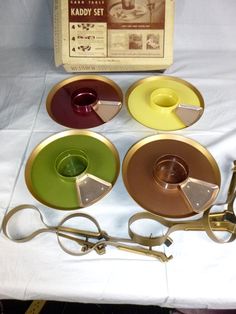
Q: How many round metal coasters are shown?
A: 4